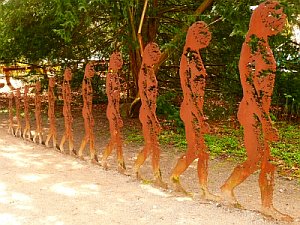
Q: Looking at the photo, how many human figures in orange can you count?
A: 11